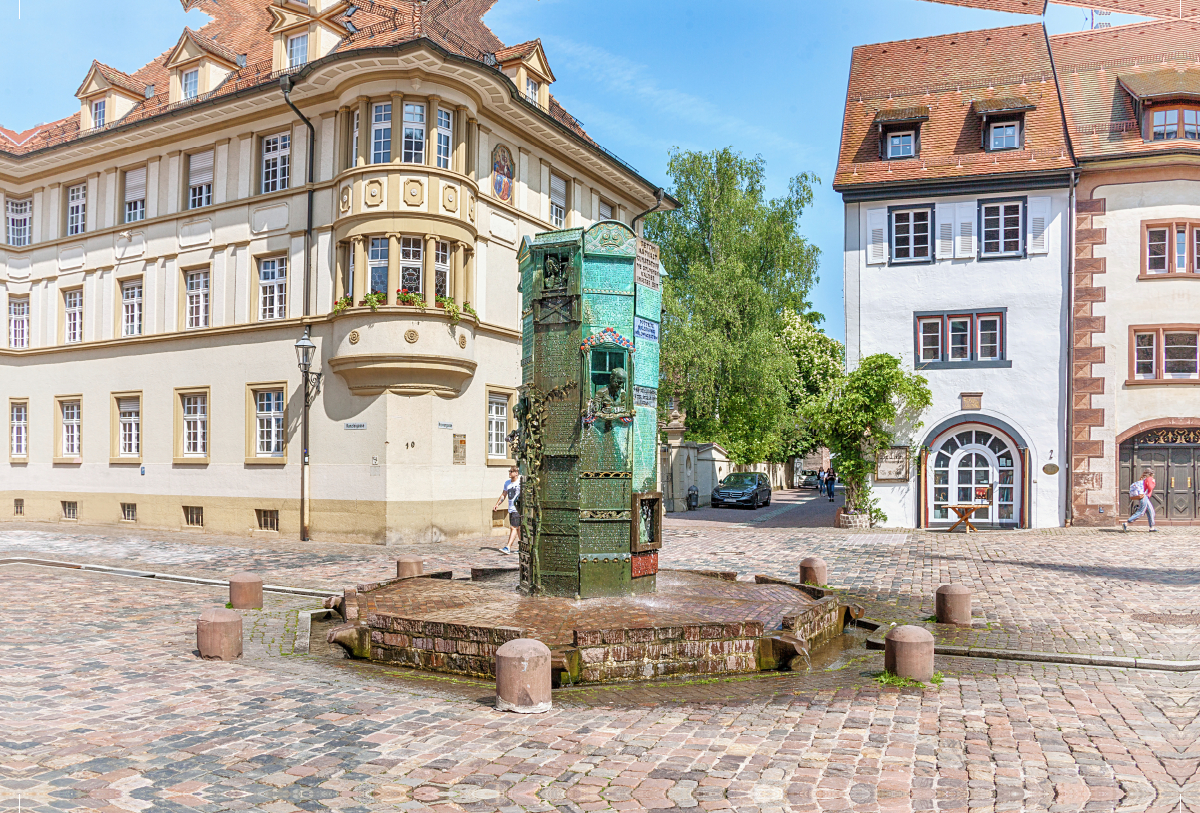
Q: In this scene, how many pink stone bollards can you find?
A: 7